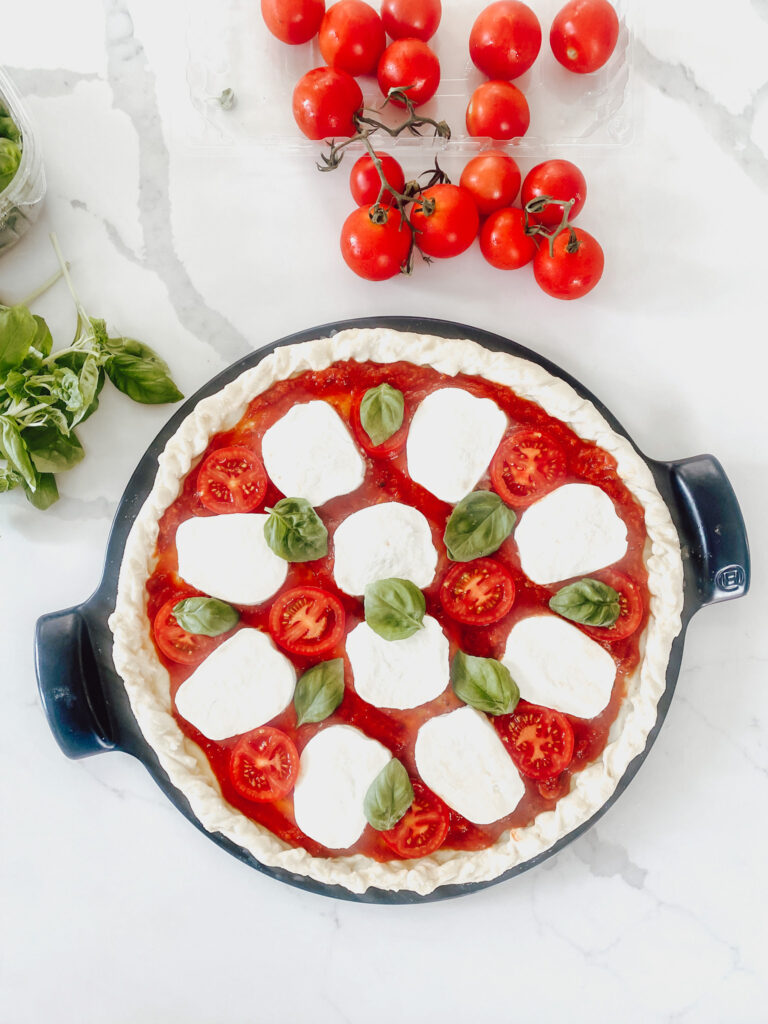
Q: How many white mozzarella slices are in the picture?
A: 10